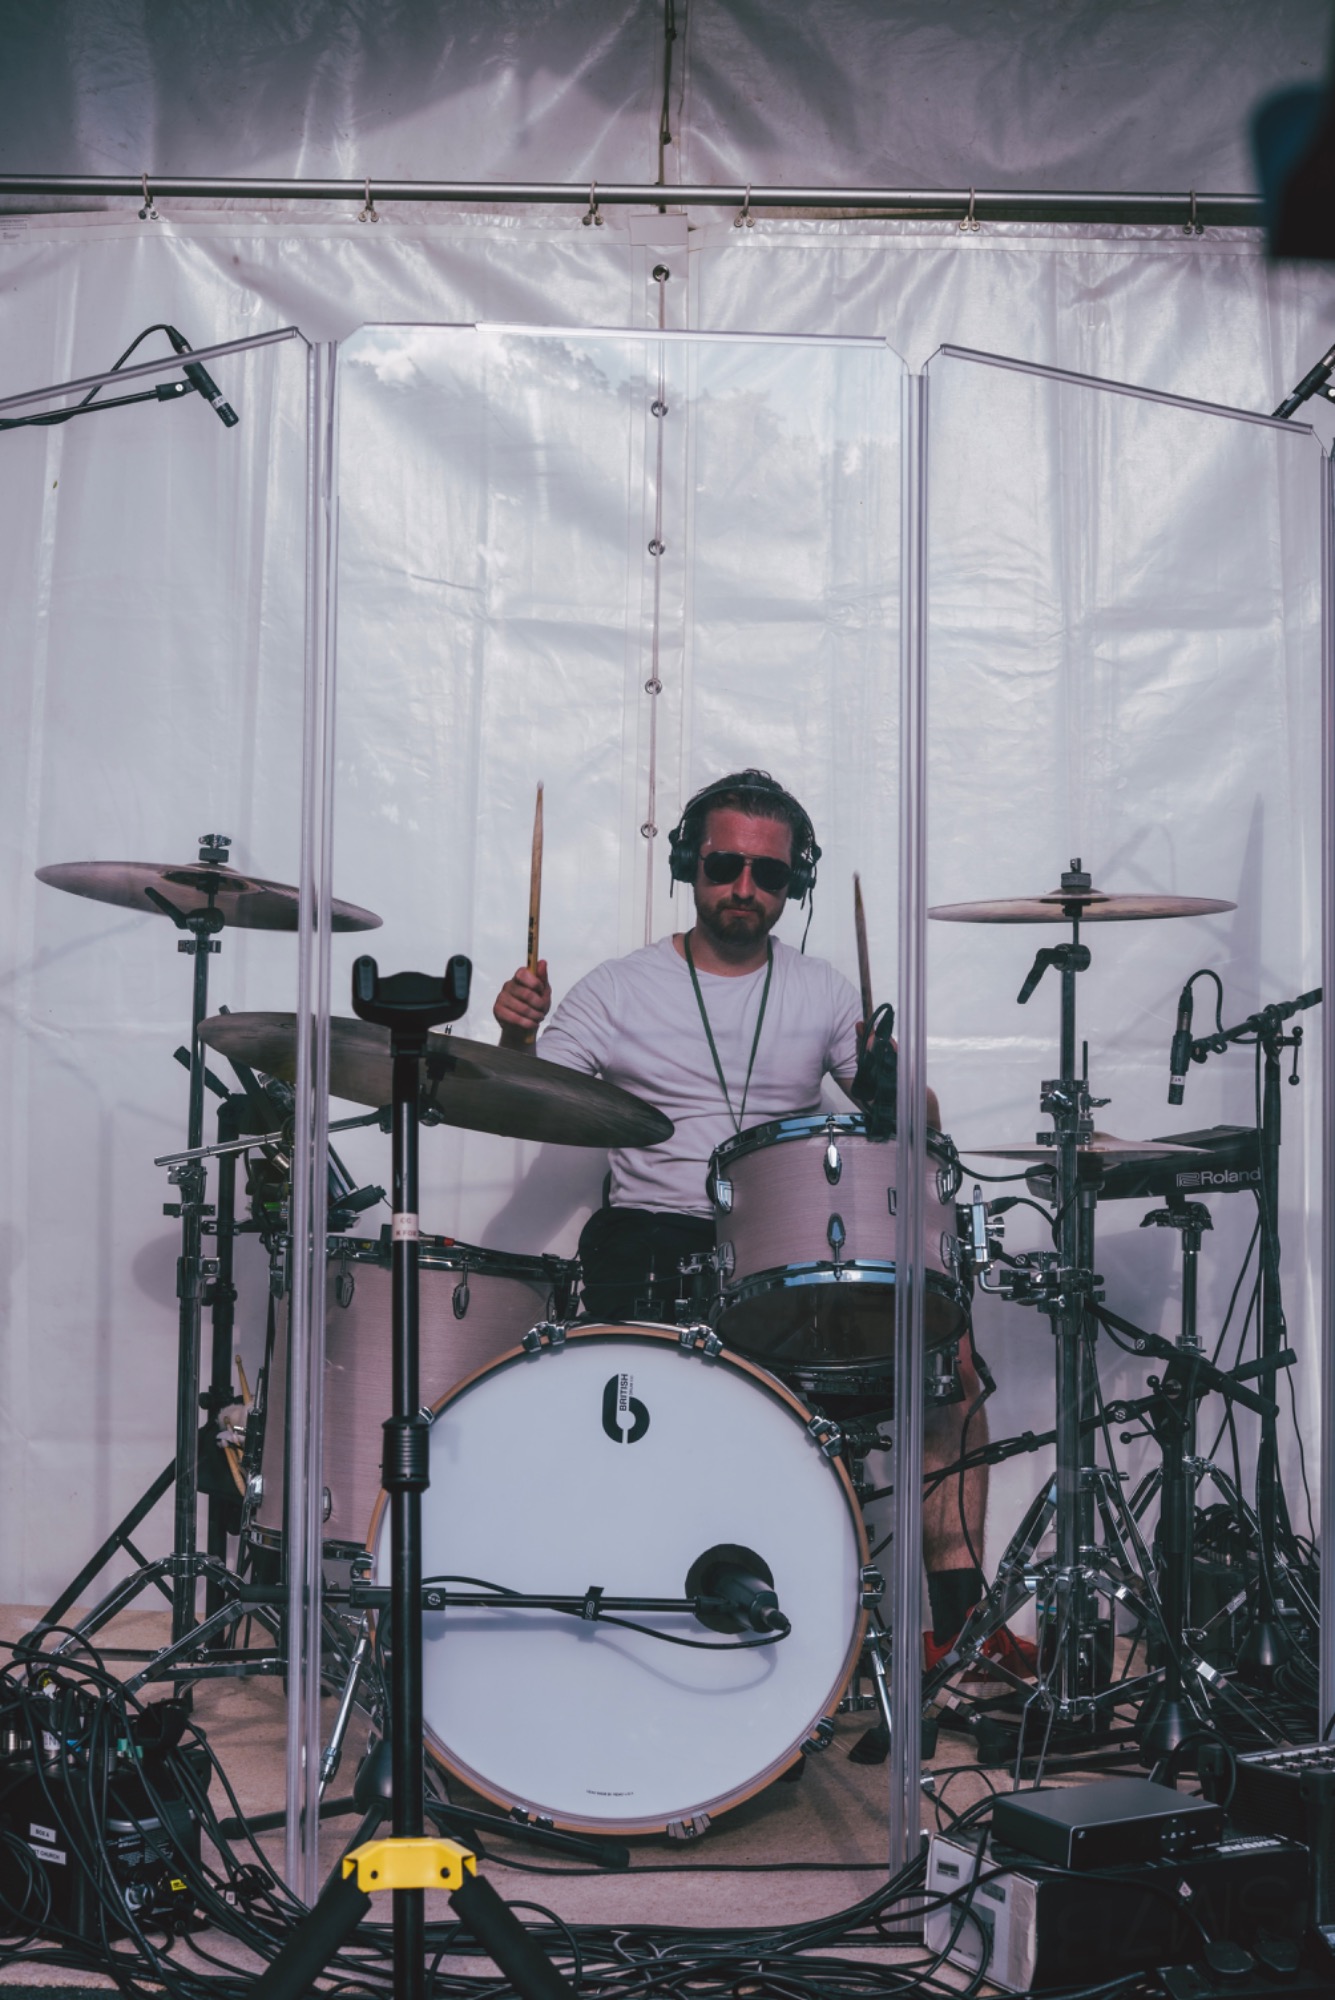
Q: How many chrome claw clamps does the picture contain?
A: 9